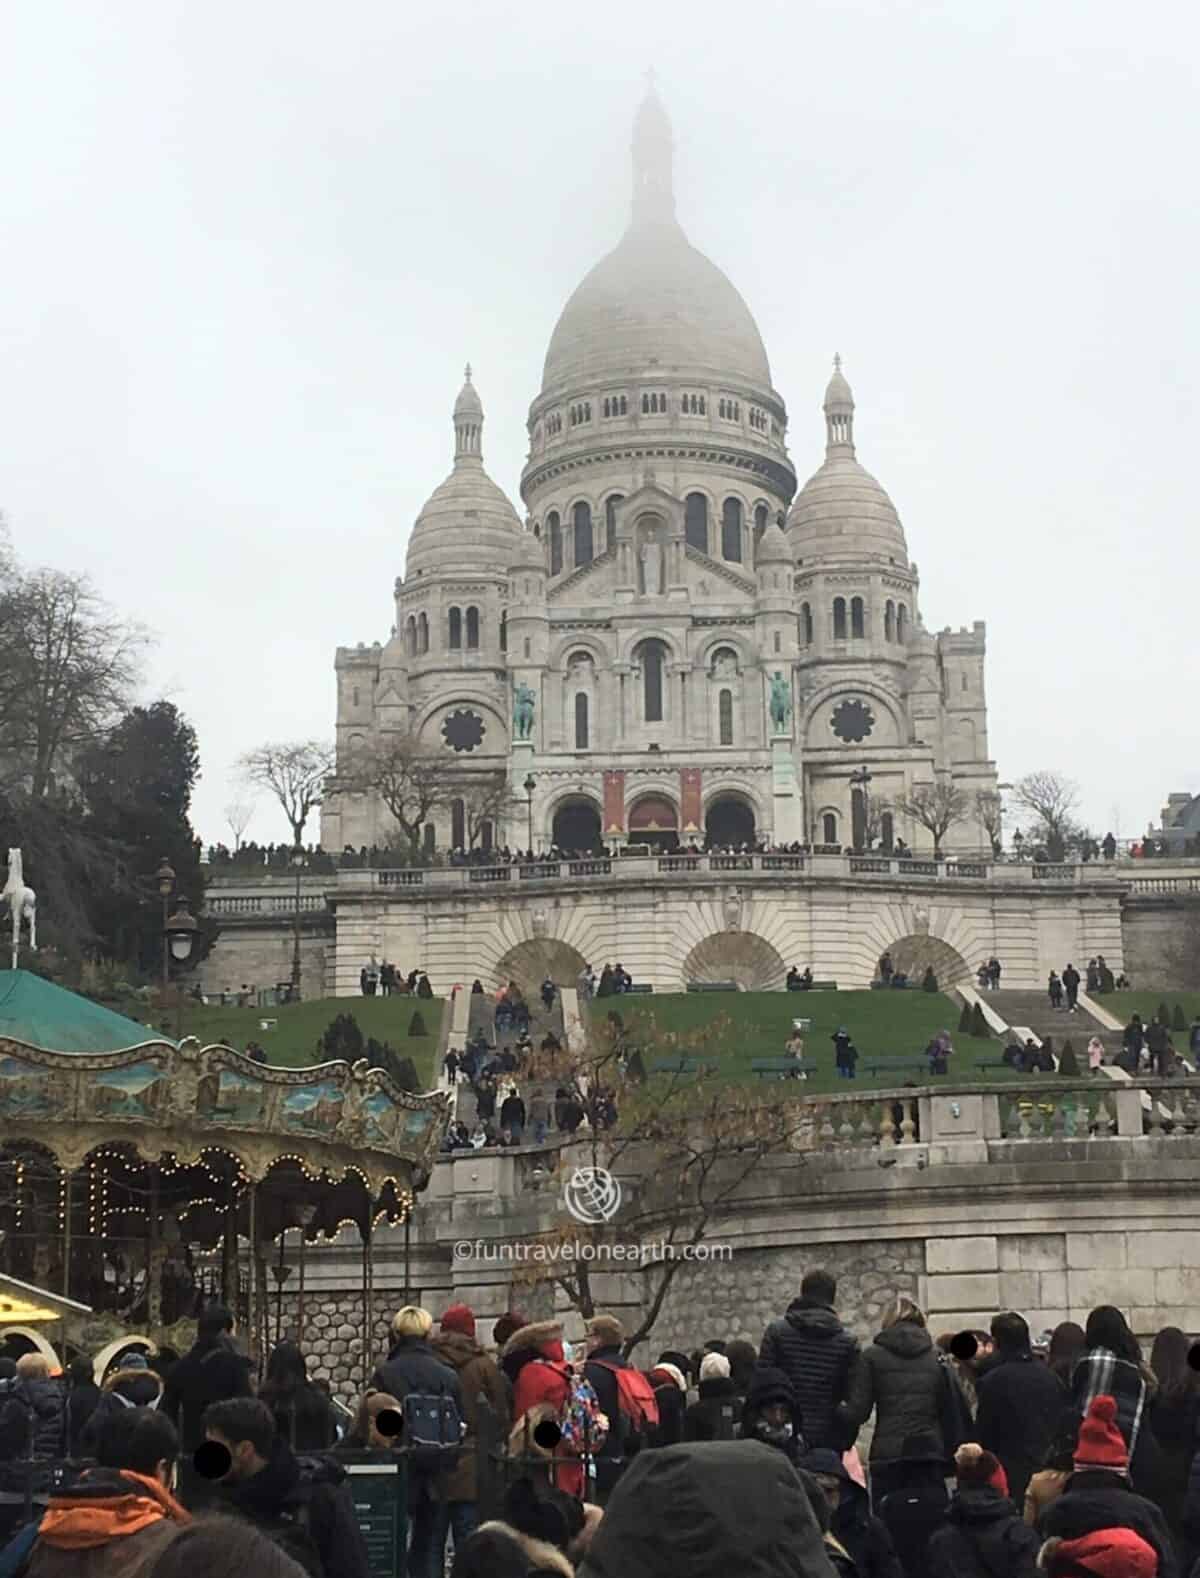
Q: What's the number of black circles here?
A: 5